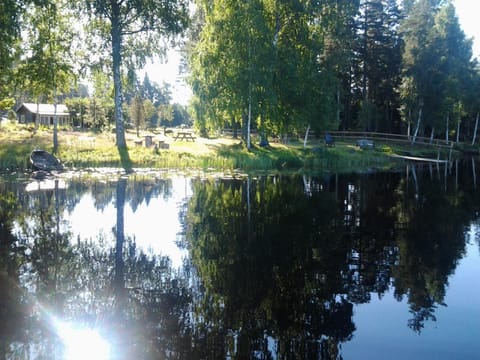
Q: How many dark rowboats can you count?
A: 1